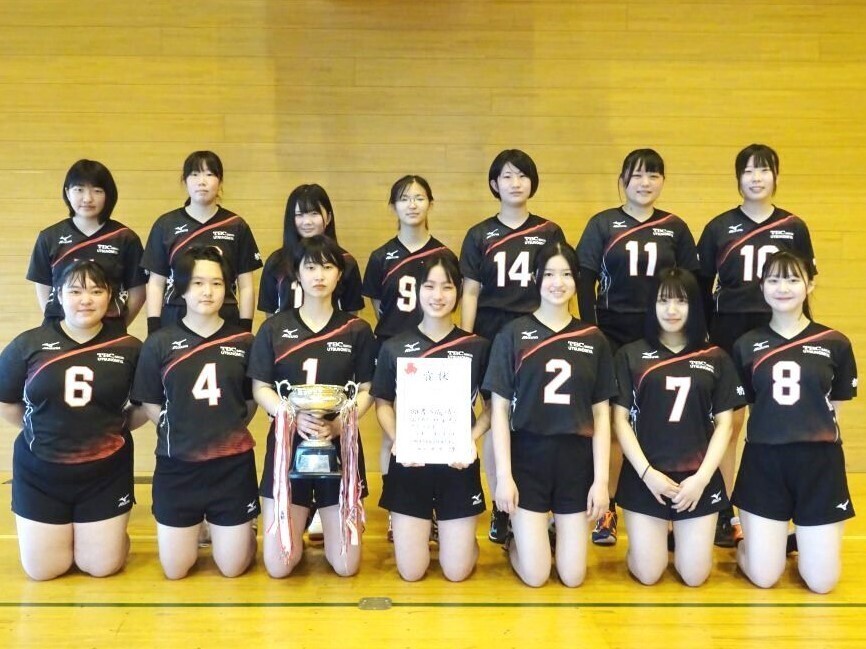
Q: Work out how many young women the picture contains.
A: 14